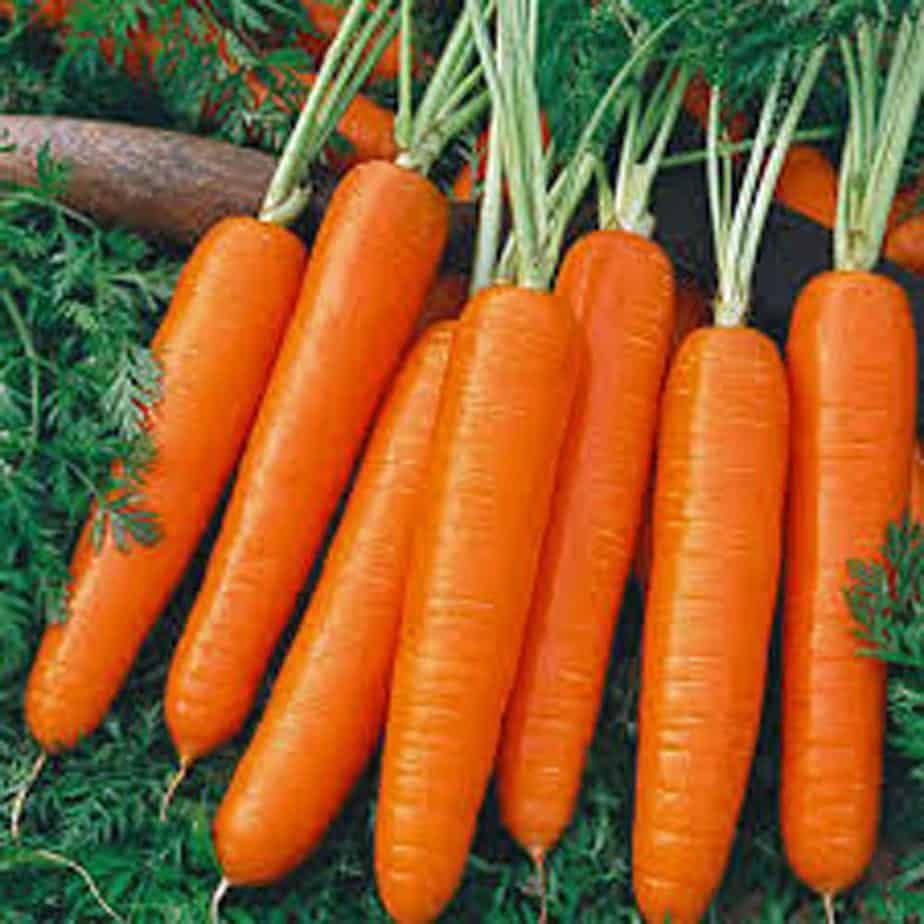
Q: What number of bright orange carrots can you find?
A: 7